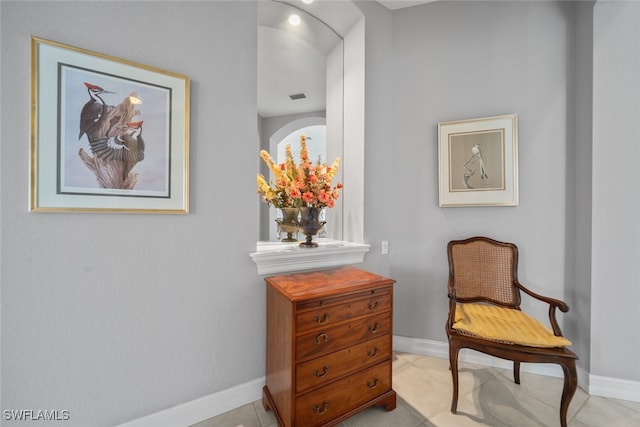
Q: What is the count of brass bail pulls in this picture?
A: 8